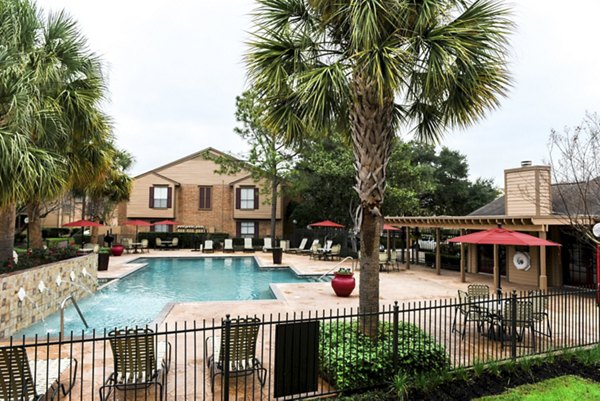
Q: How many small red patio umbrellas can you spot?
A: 5